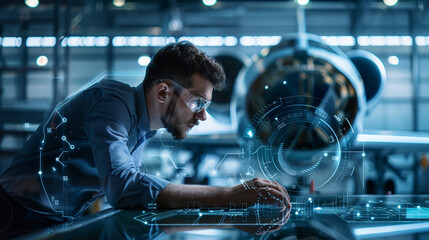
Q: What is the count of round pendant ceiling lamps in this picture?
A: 8